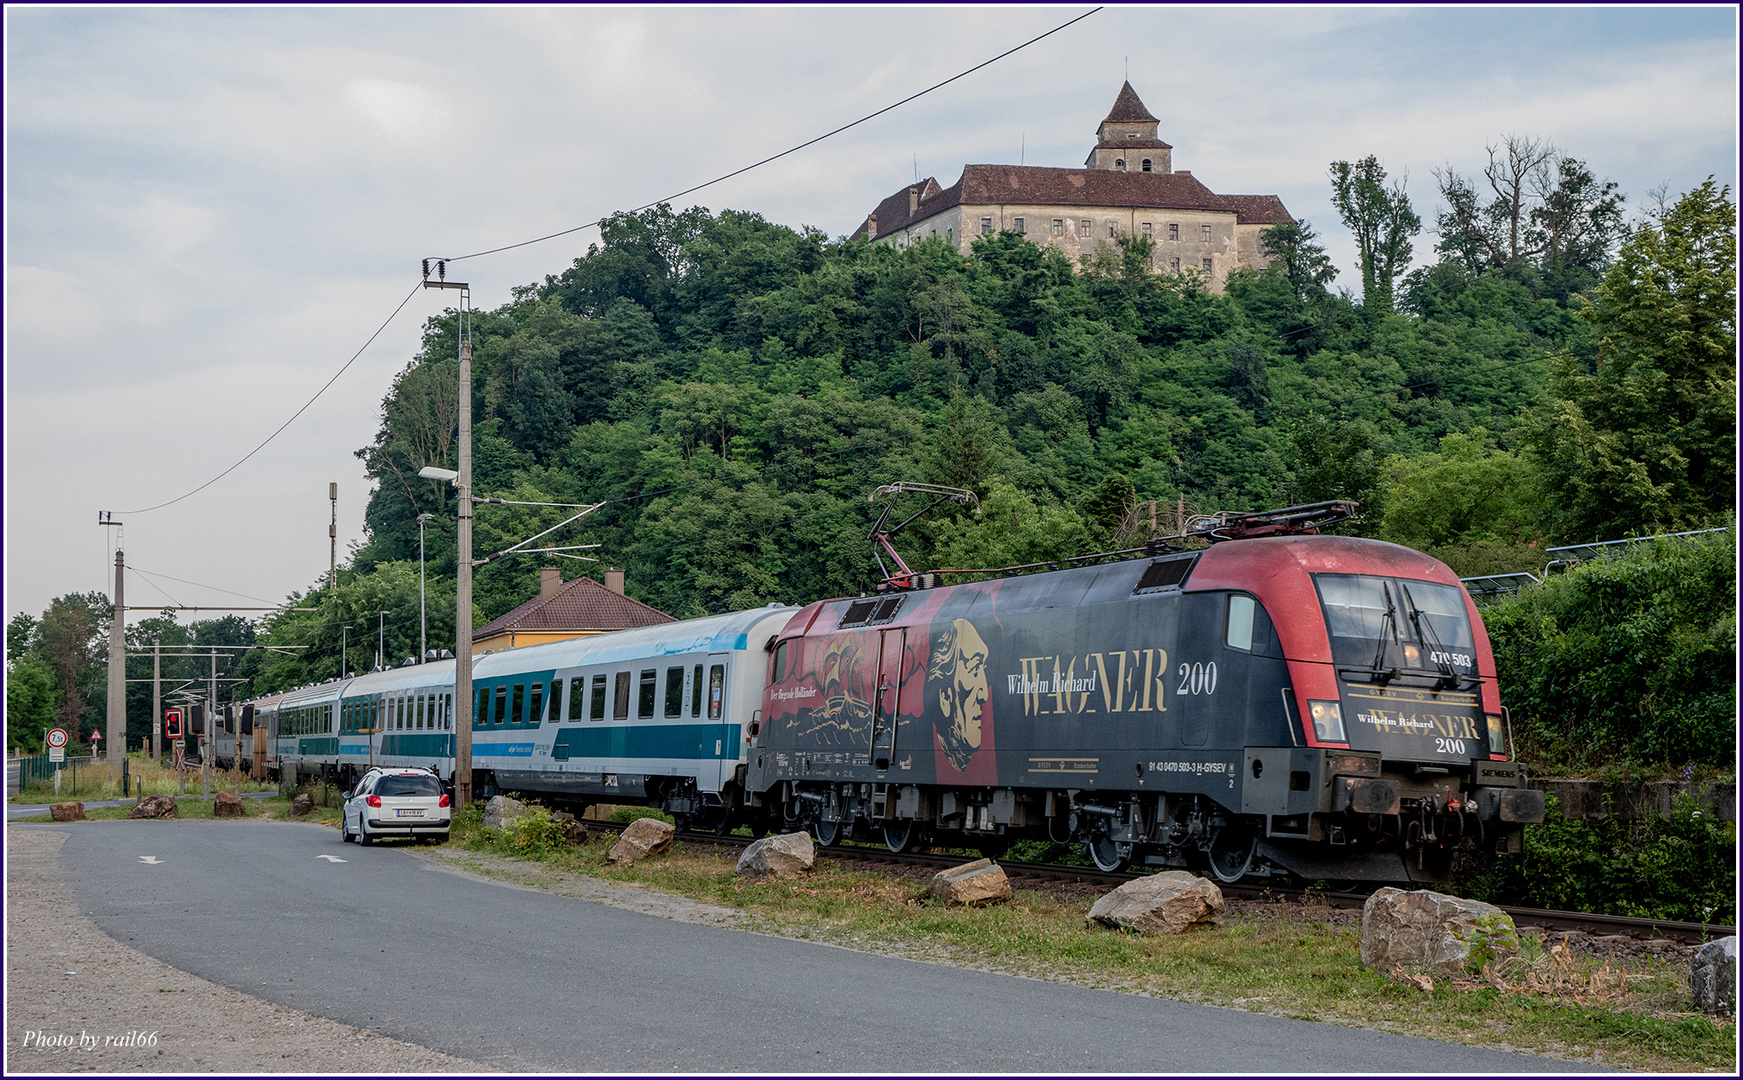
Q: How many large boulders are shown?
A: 12